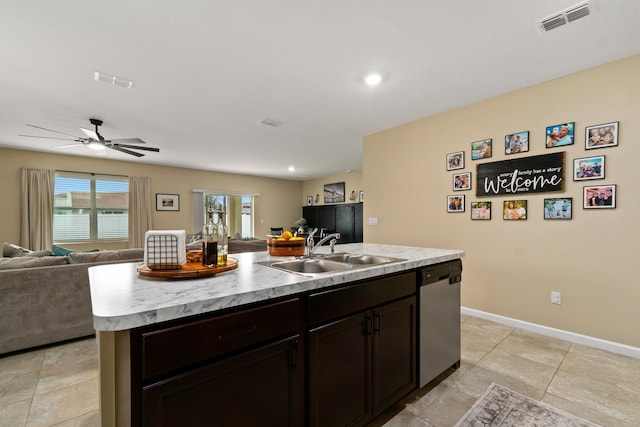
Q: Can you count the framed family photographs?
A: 12